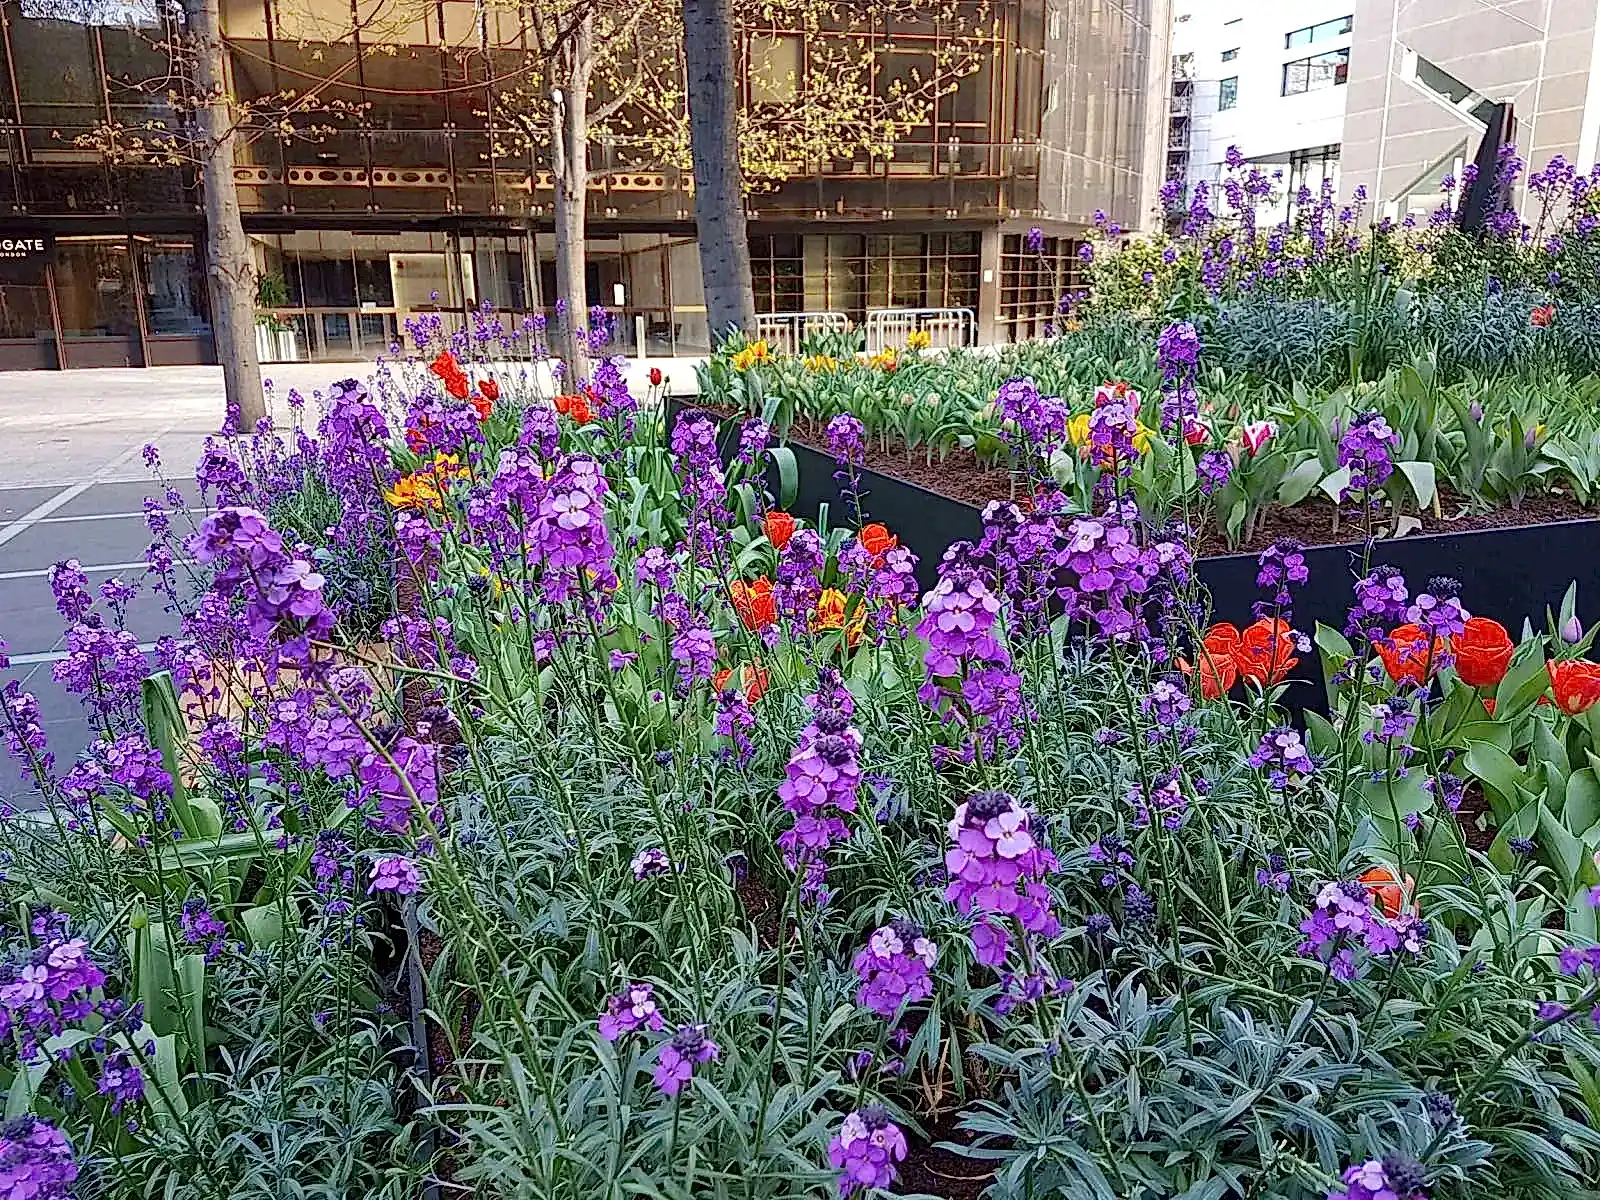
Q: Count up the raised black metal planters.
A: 1